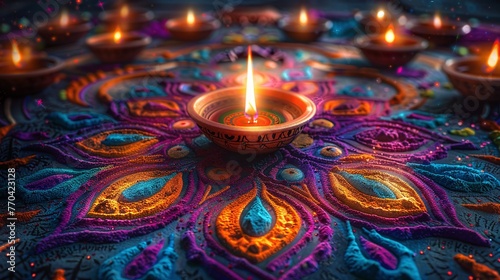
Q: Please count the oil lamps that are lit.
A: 11